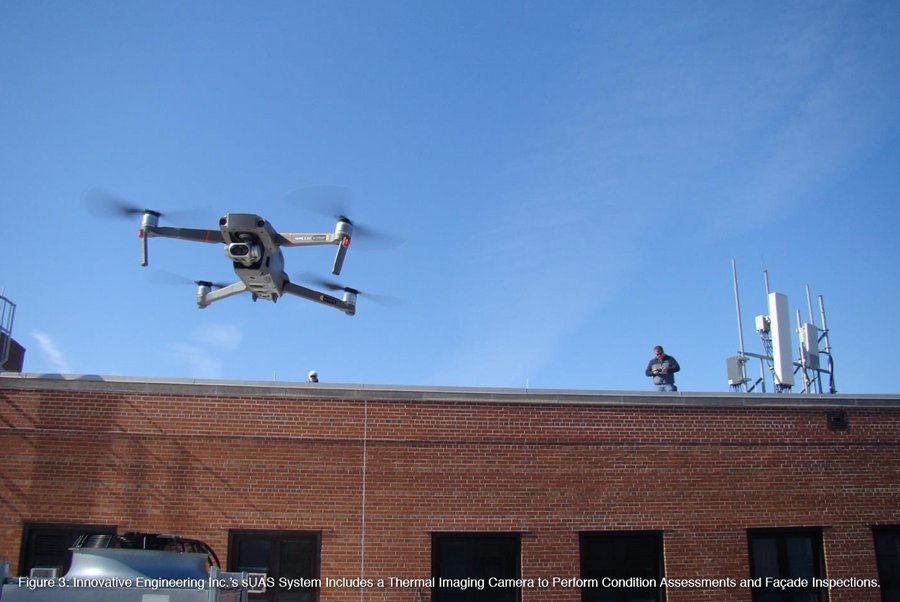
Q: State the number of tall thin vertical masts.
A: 5